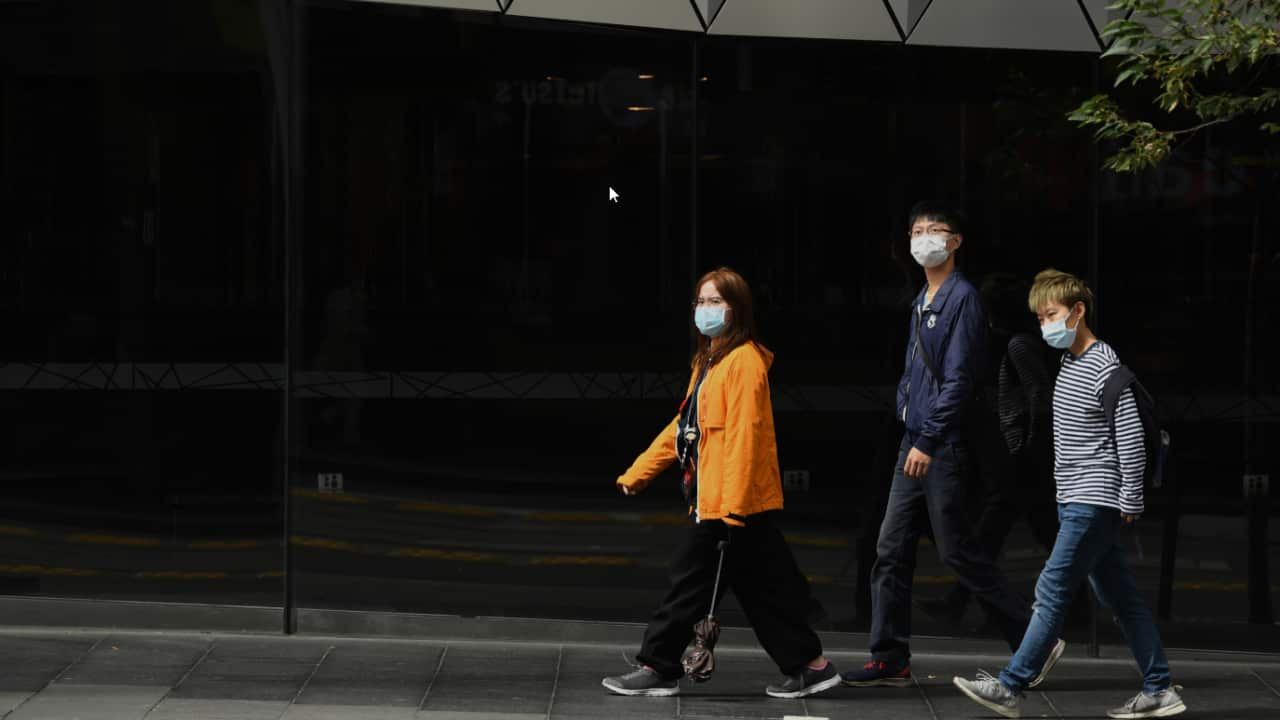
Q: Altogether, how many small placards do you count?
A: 3